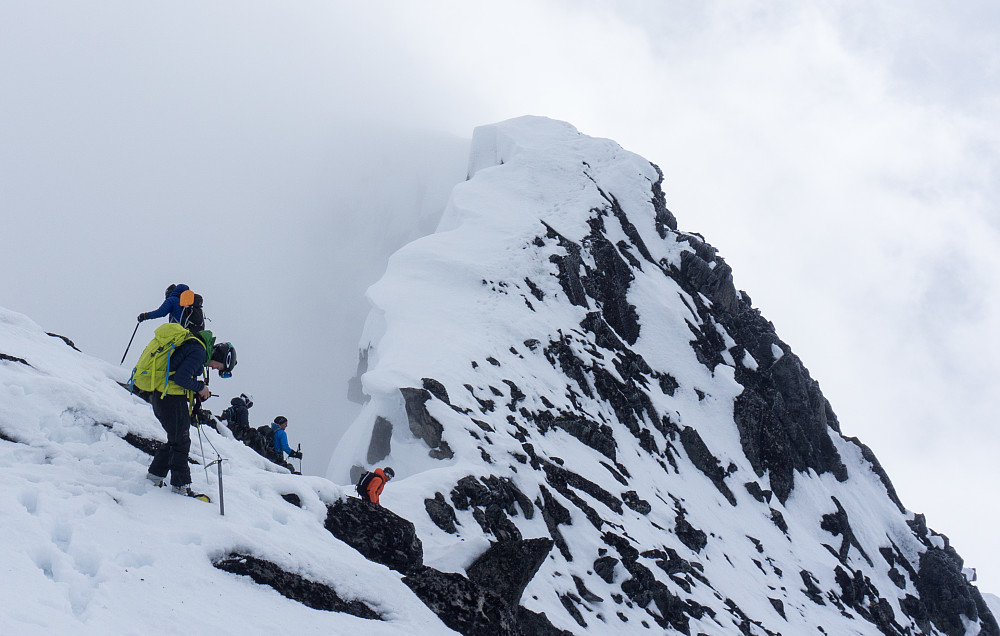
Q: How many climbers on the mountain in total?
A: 5